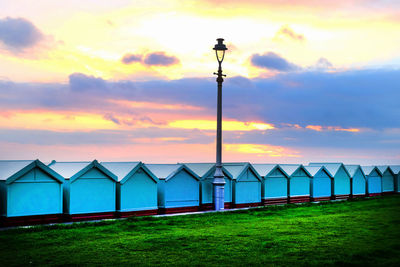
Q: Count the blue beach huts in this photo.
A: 14